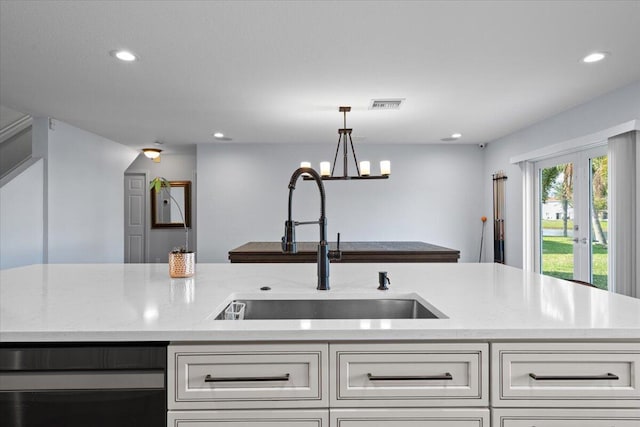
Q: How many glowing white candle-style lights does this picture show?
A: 4